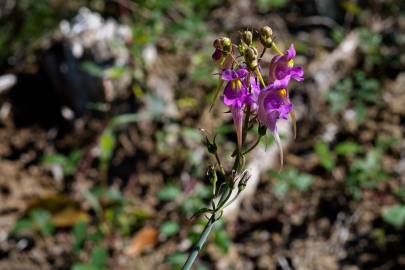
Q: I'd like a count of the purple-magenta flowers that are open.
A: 3